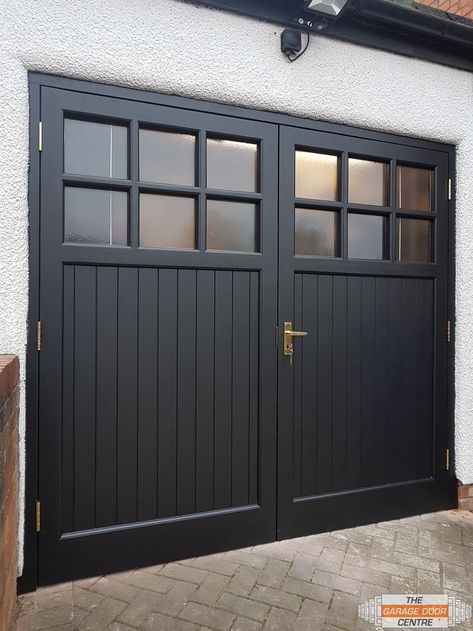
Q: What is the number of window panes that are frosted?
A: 12